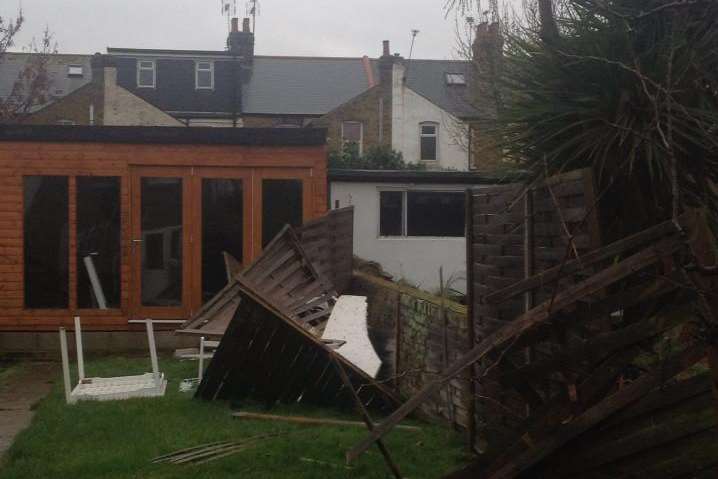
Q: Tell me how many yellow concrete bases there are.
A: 0